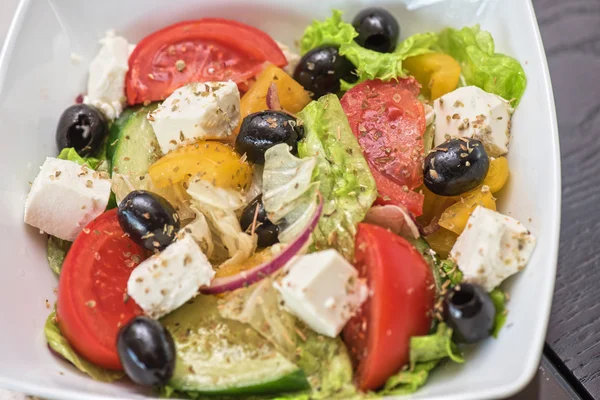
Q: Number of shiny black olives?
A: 9